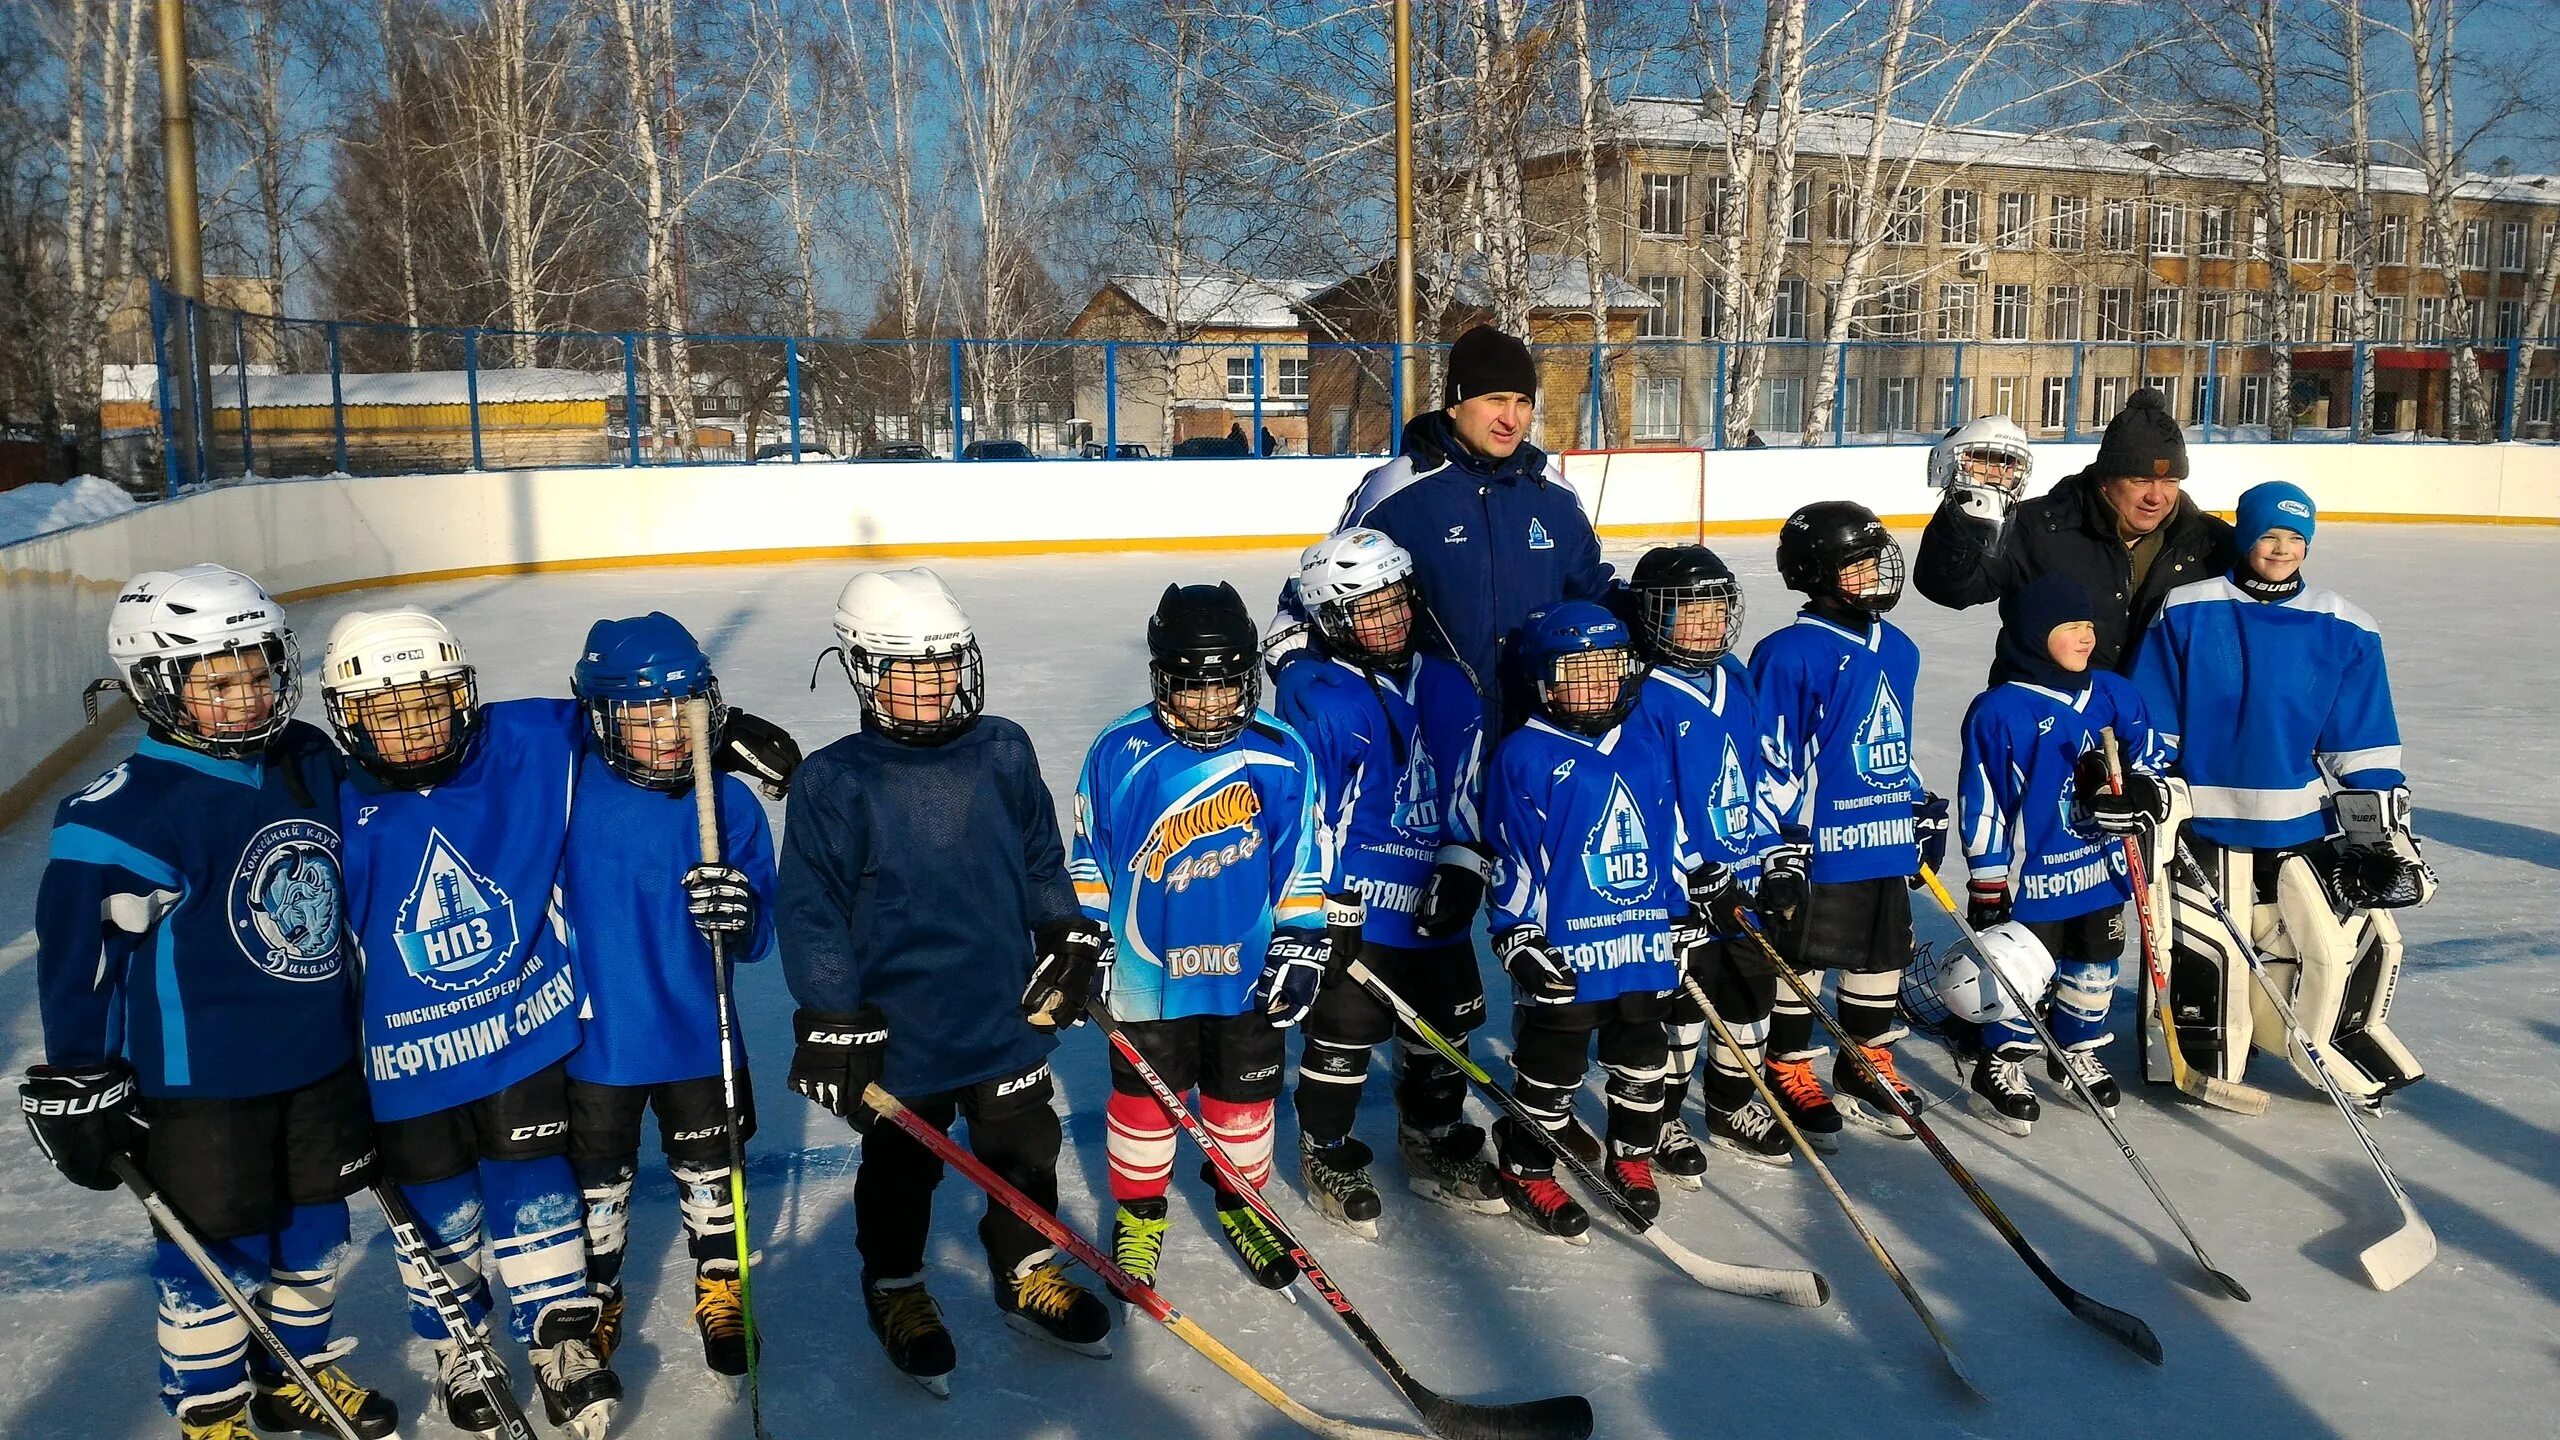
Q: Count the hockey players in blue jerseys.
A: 11